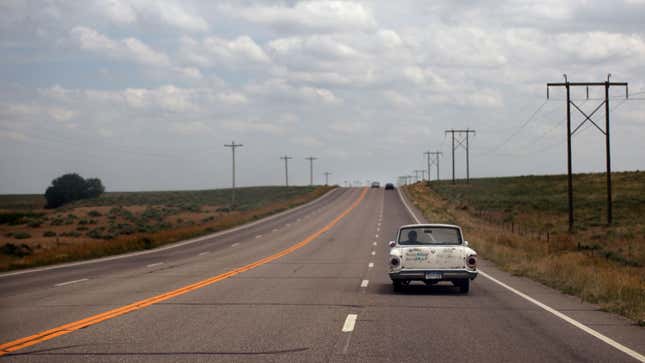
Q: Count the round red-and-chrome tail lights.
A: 2